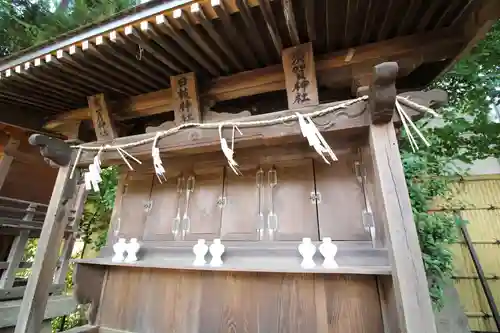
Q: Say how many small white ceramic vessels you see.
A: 6